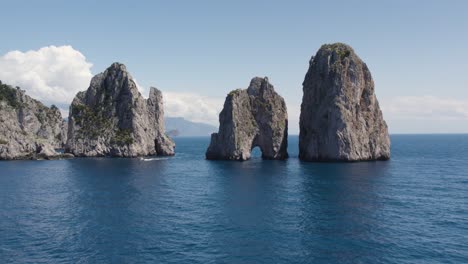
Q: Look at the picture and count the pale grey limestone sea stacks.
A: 3